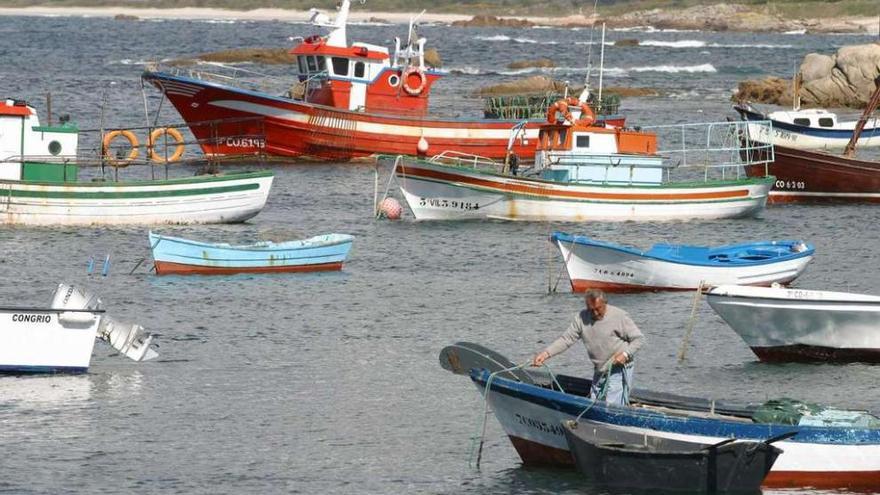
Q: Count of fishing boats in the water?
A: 11